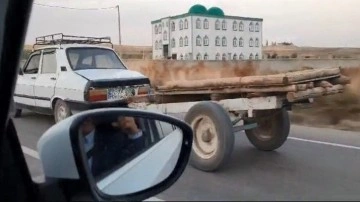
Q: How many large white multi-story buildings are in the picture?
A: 1